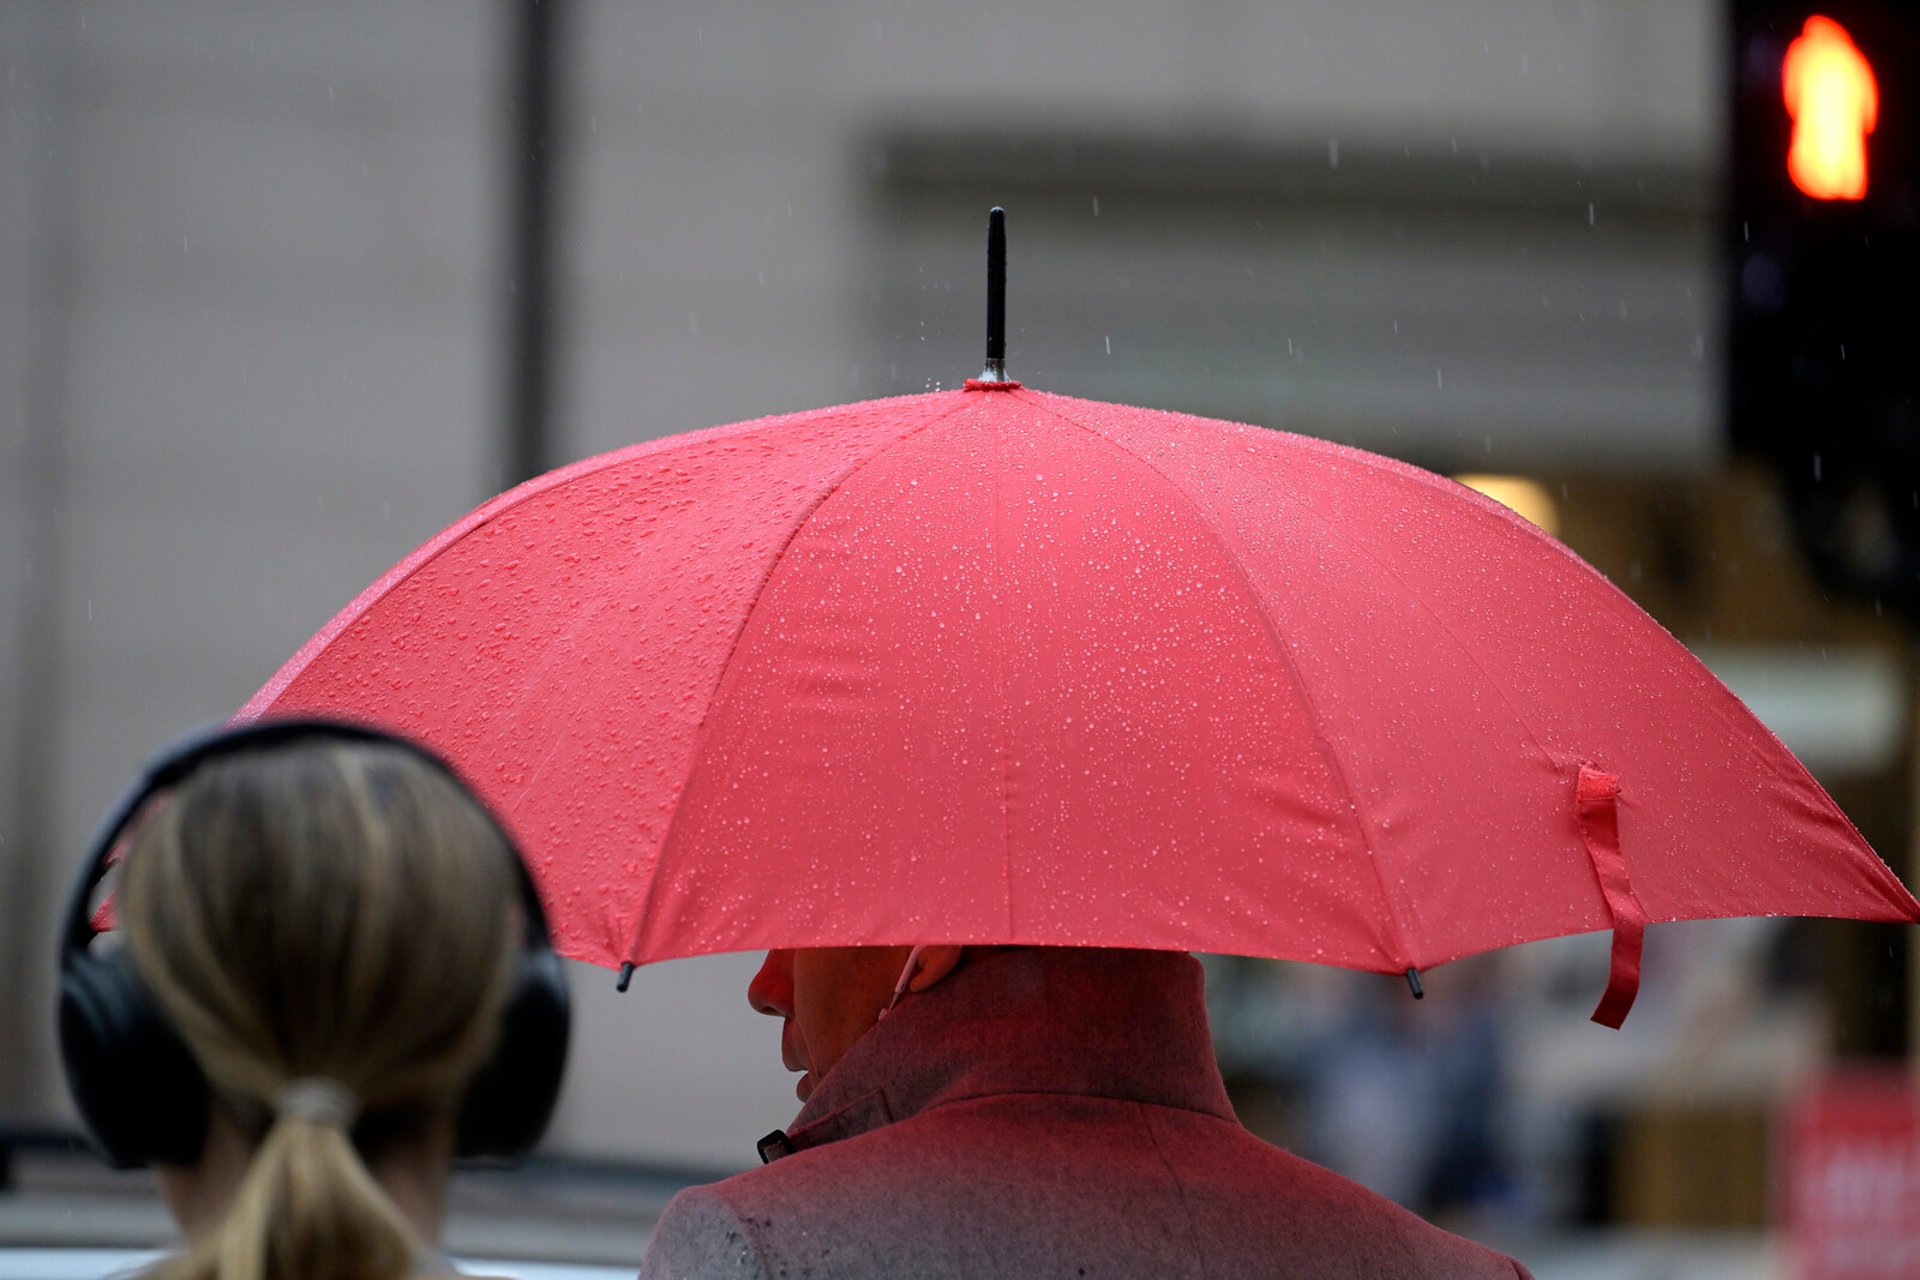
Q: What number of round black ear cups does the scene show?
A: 2